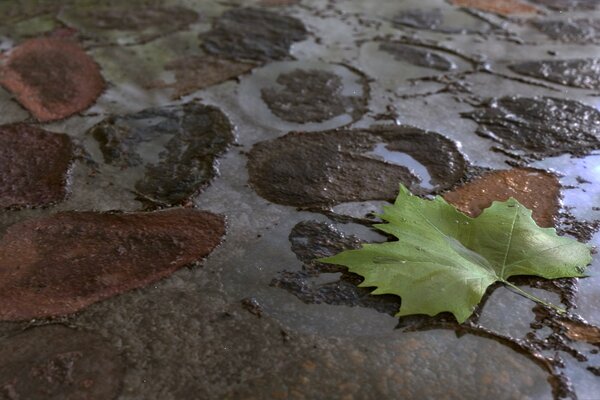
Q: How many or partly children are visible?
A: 0